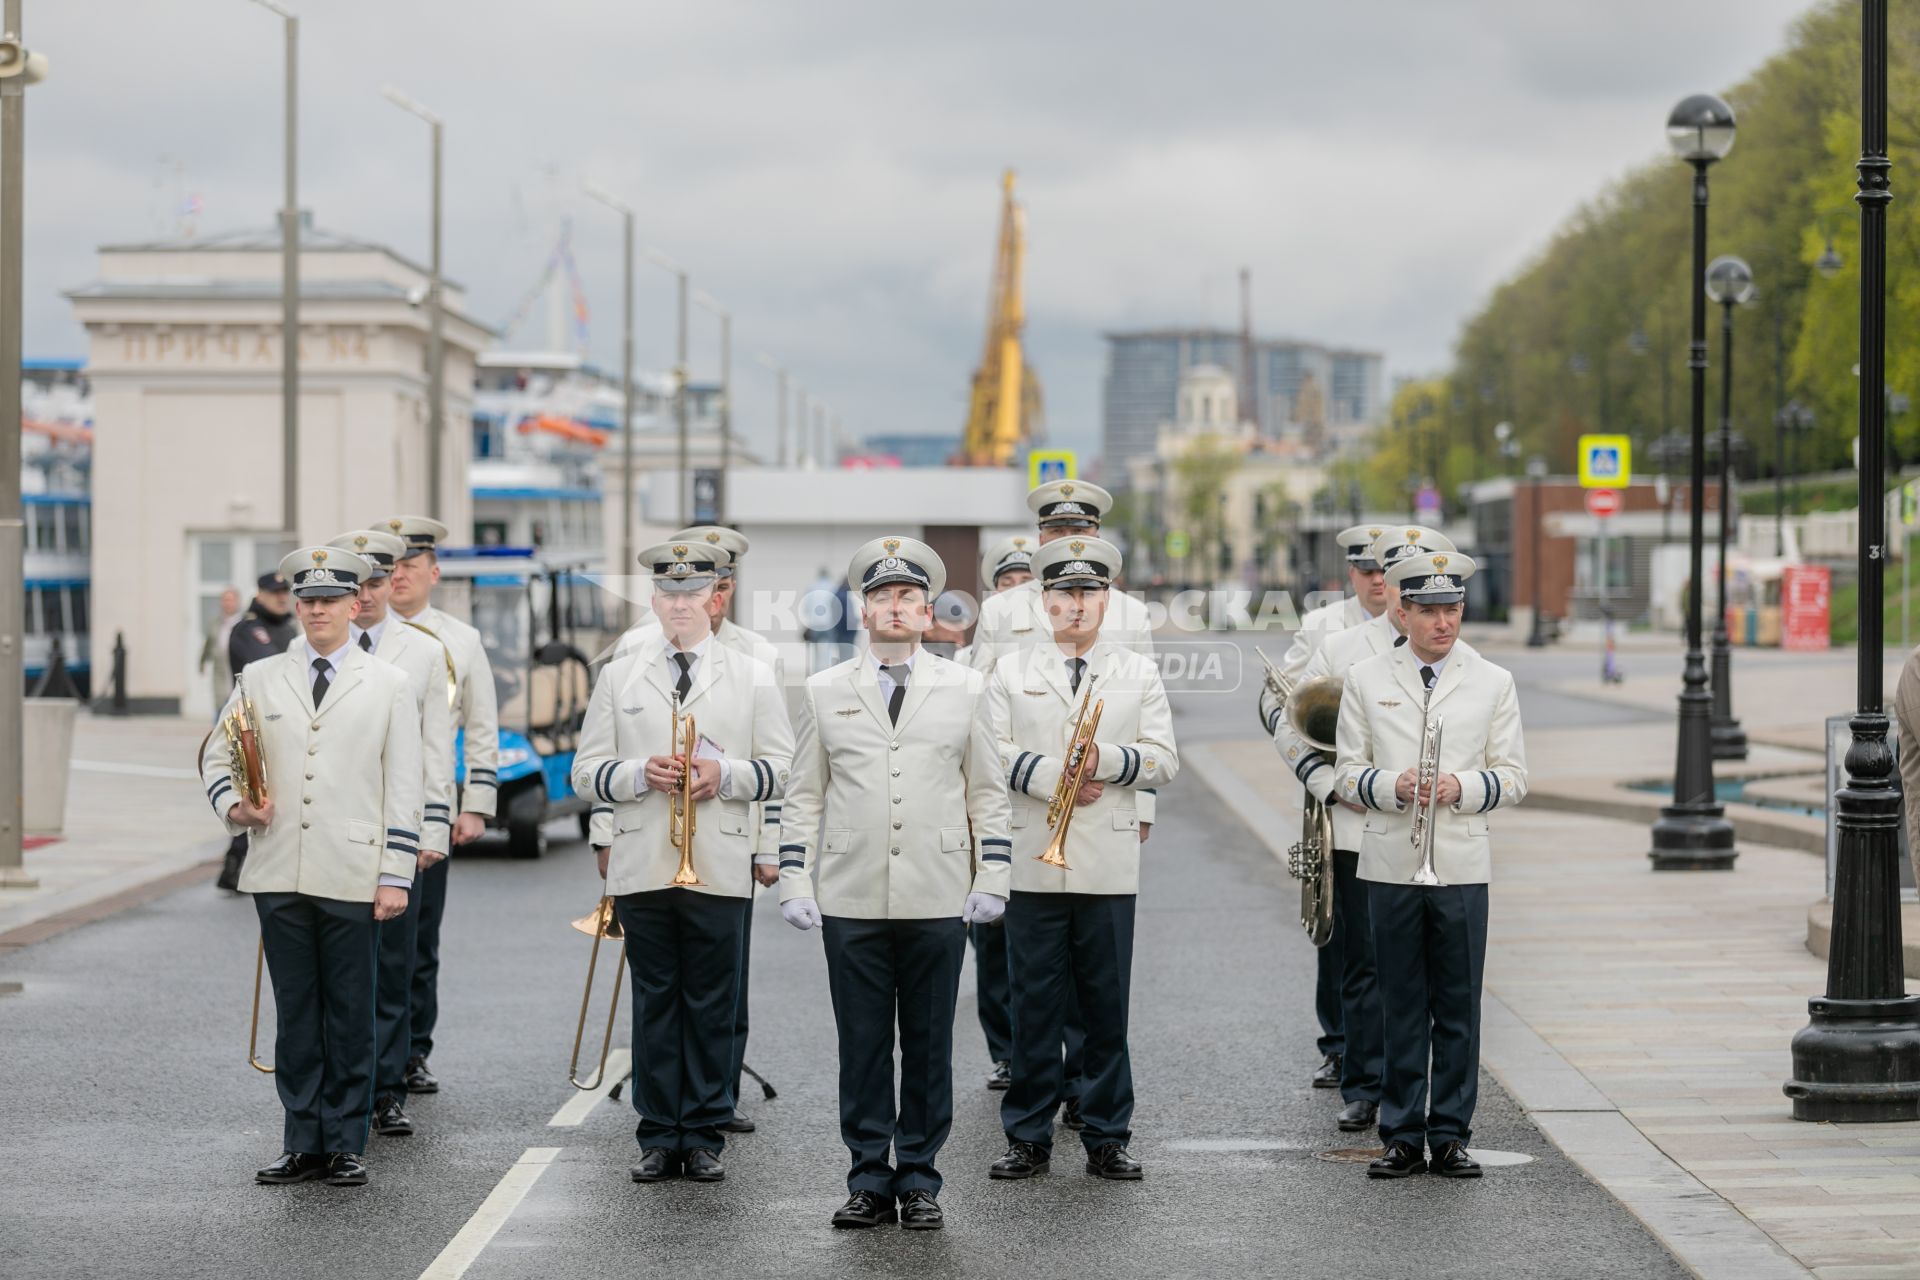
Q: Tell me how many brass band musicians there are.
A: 12